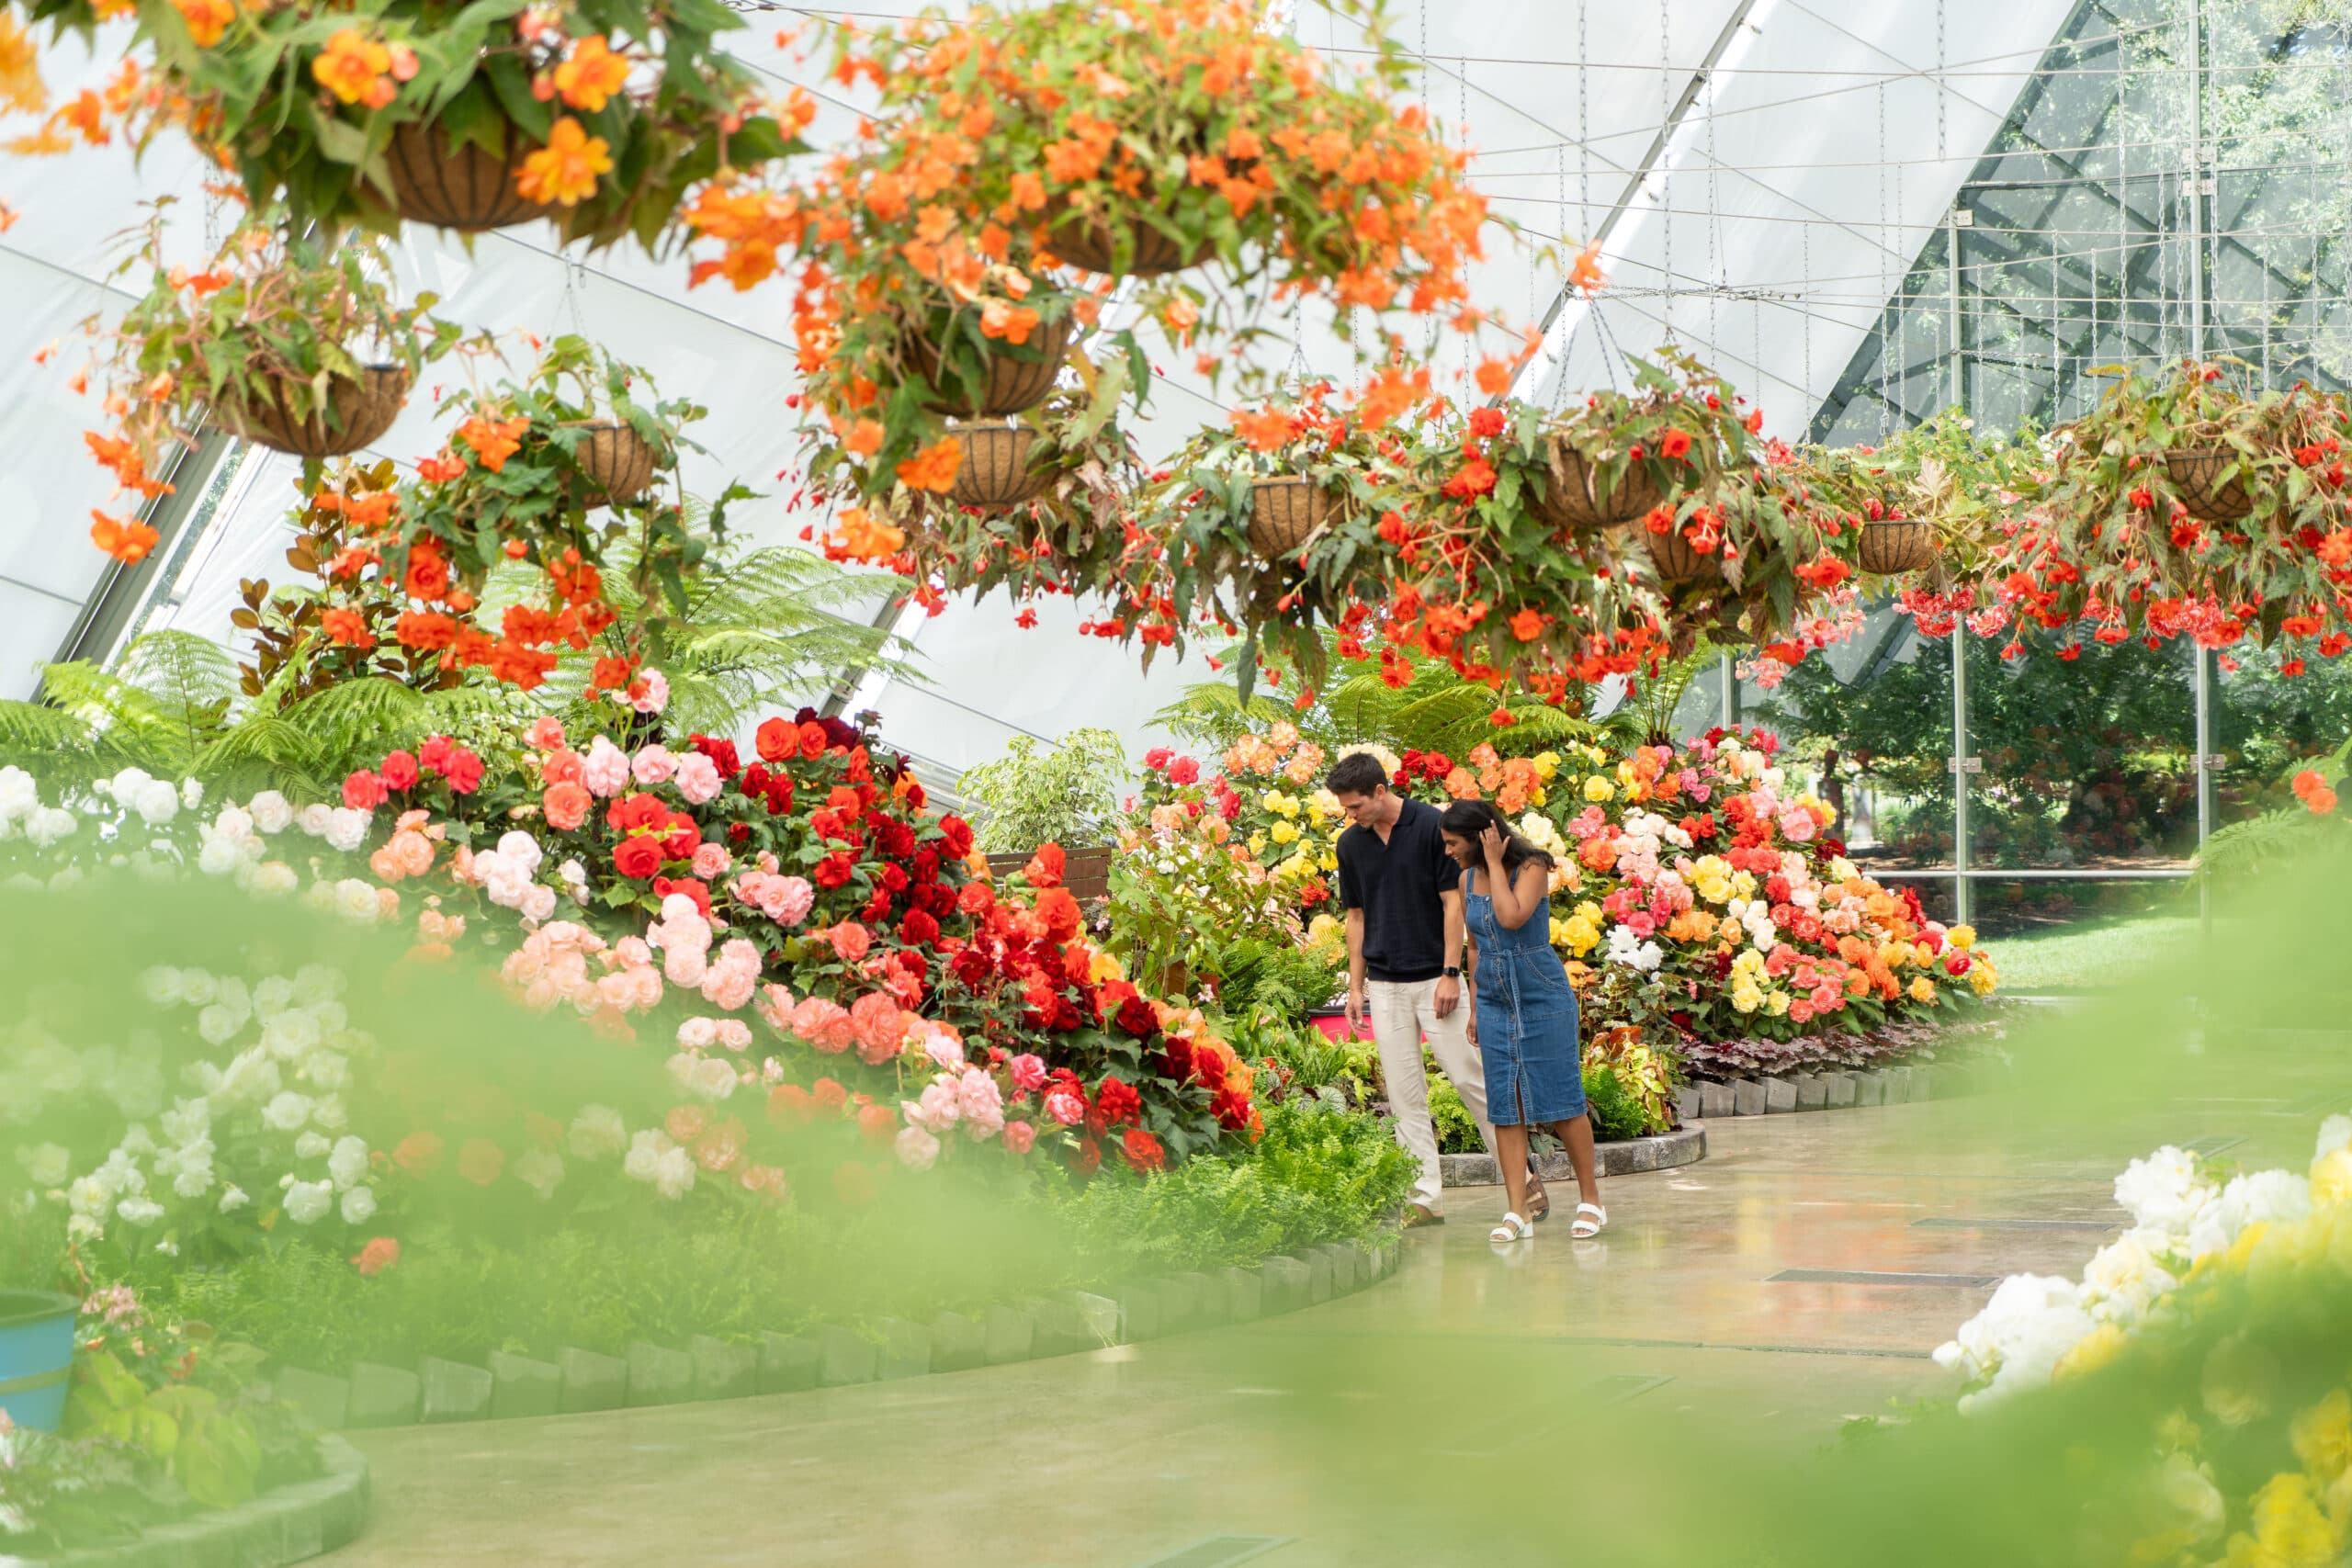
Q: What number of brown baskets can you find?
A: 11